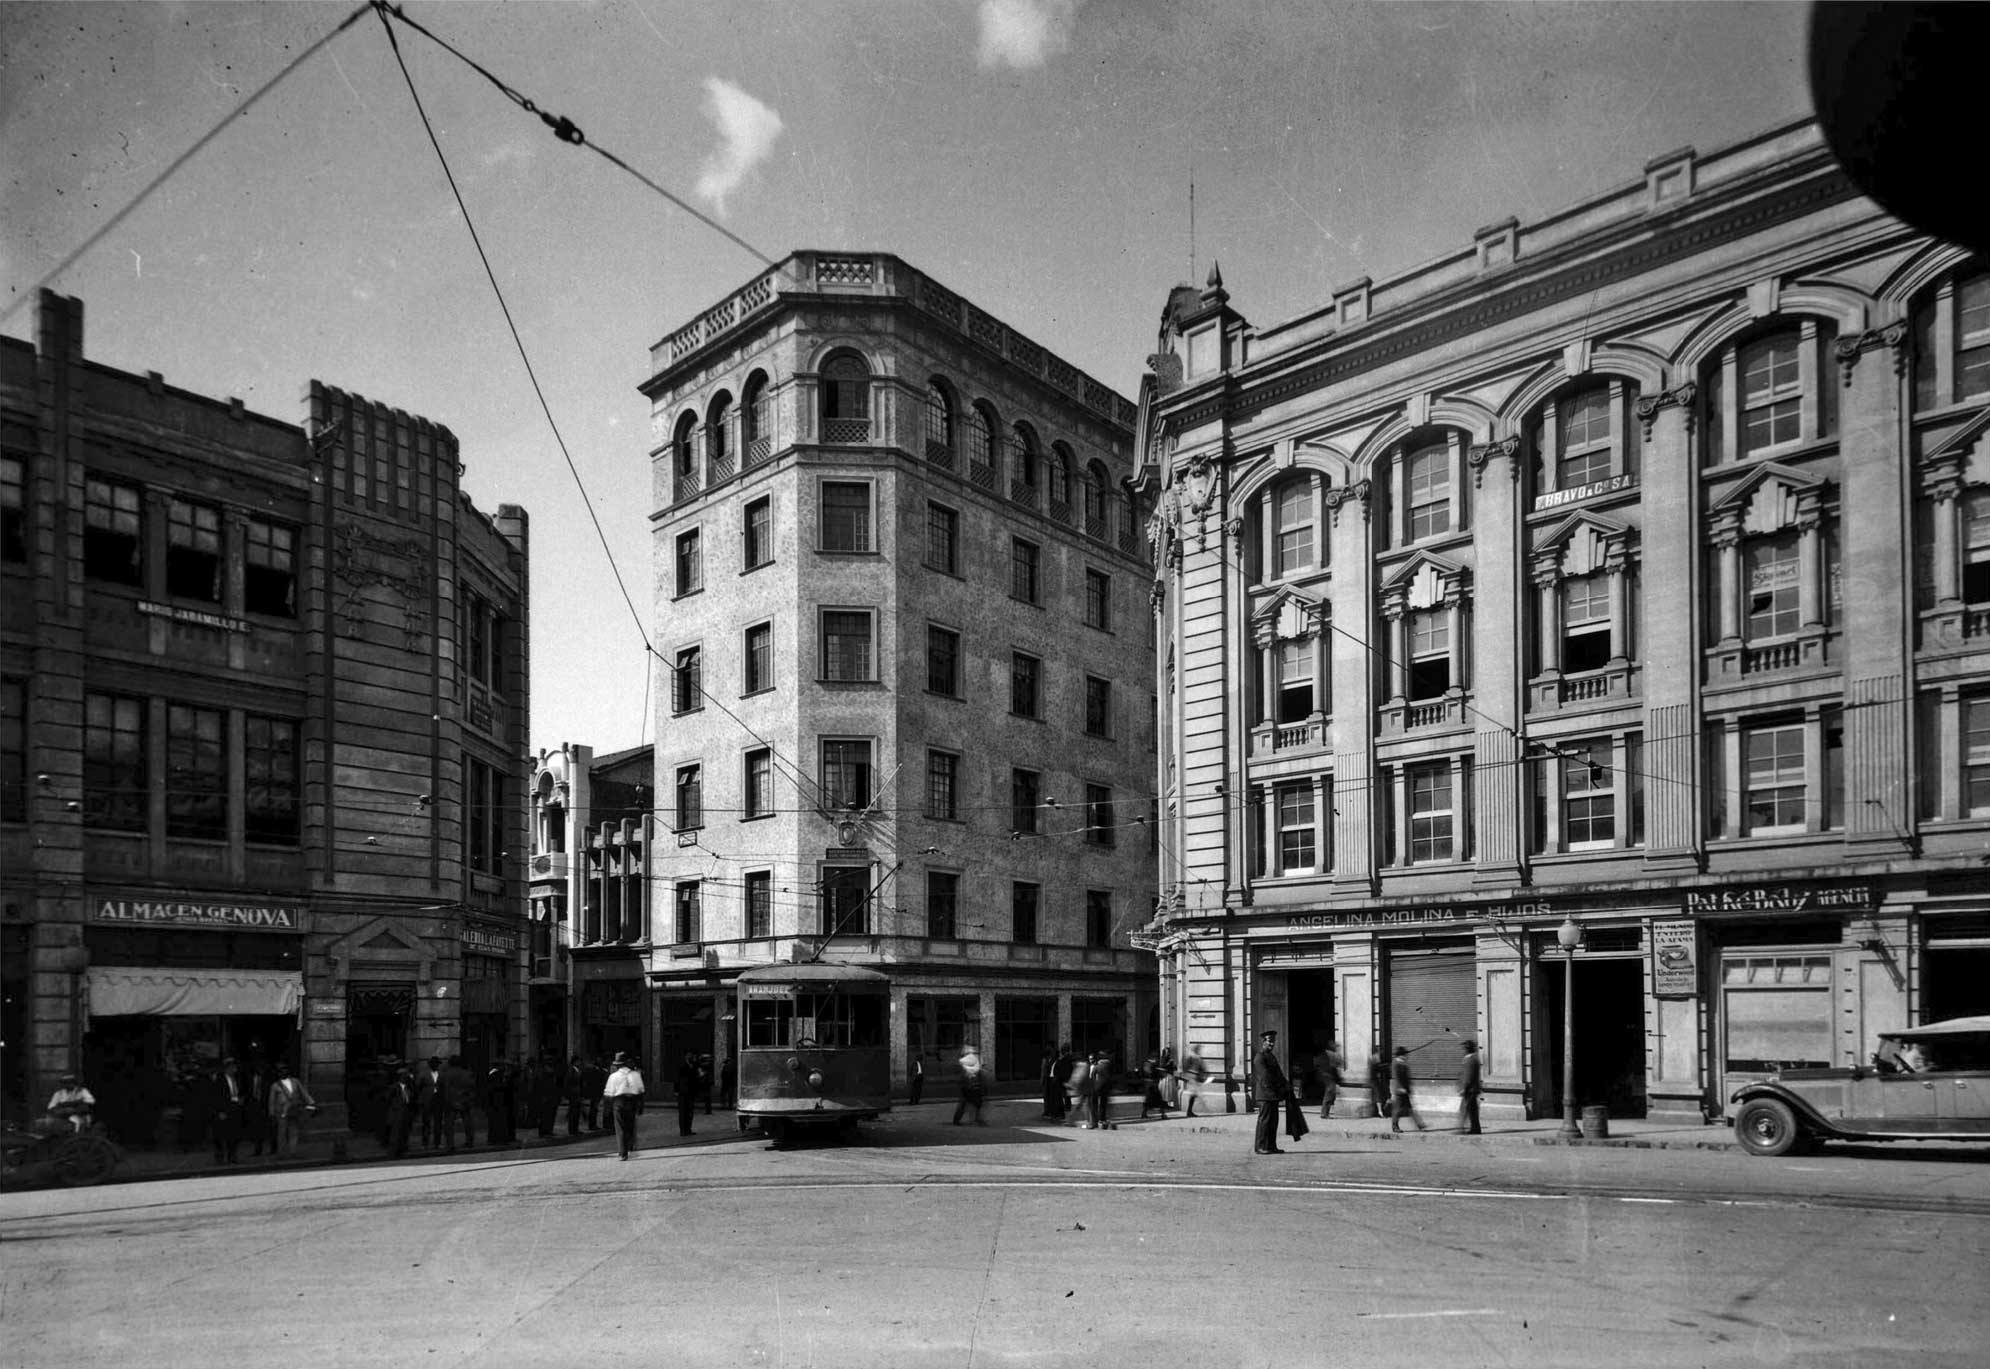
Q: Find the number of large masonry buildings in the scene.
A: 3